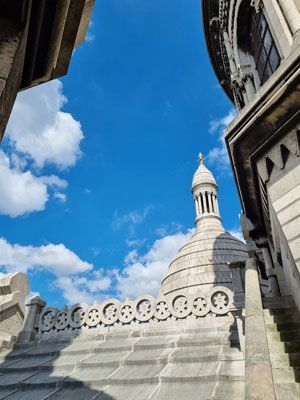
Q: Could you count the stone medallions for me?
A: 11